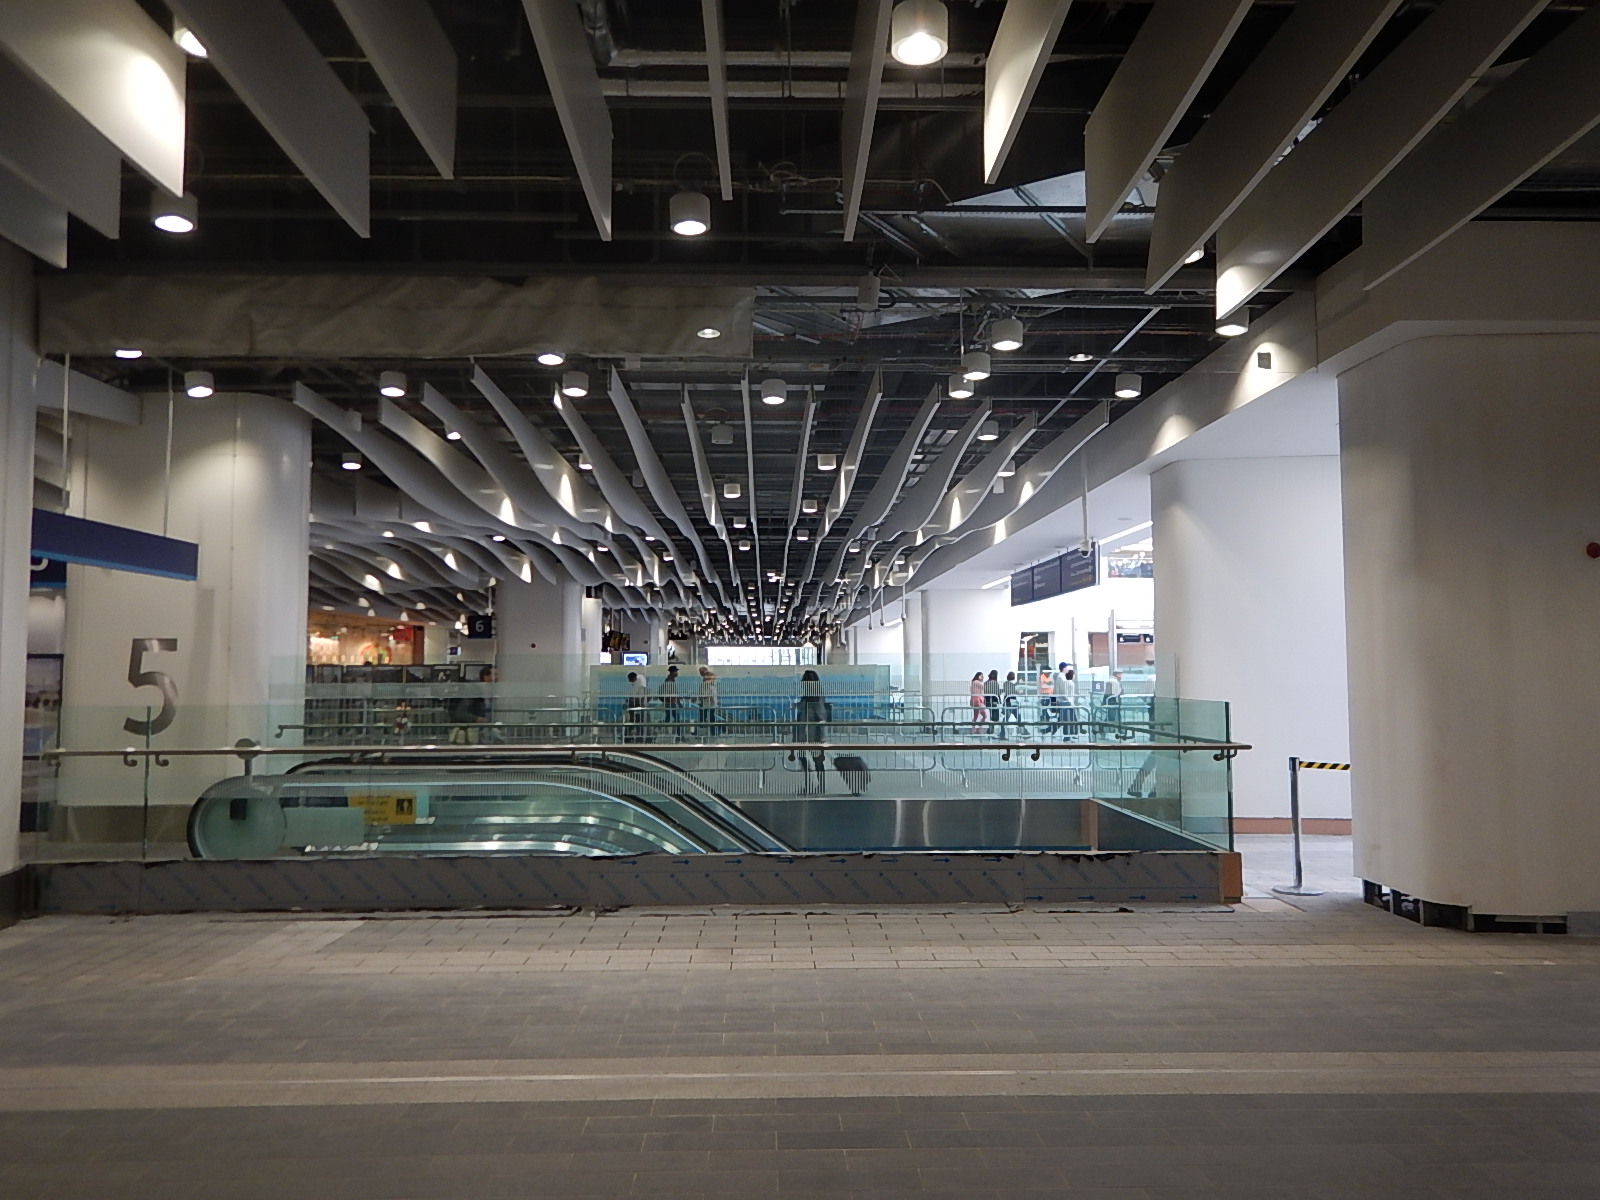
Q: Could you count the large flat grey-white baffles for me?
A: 13